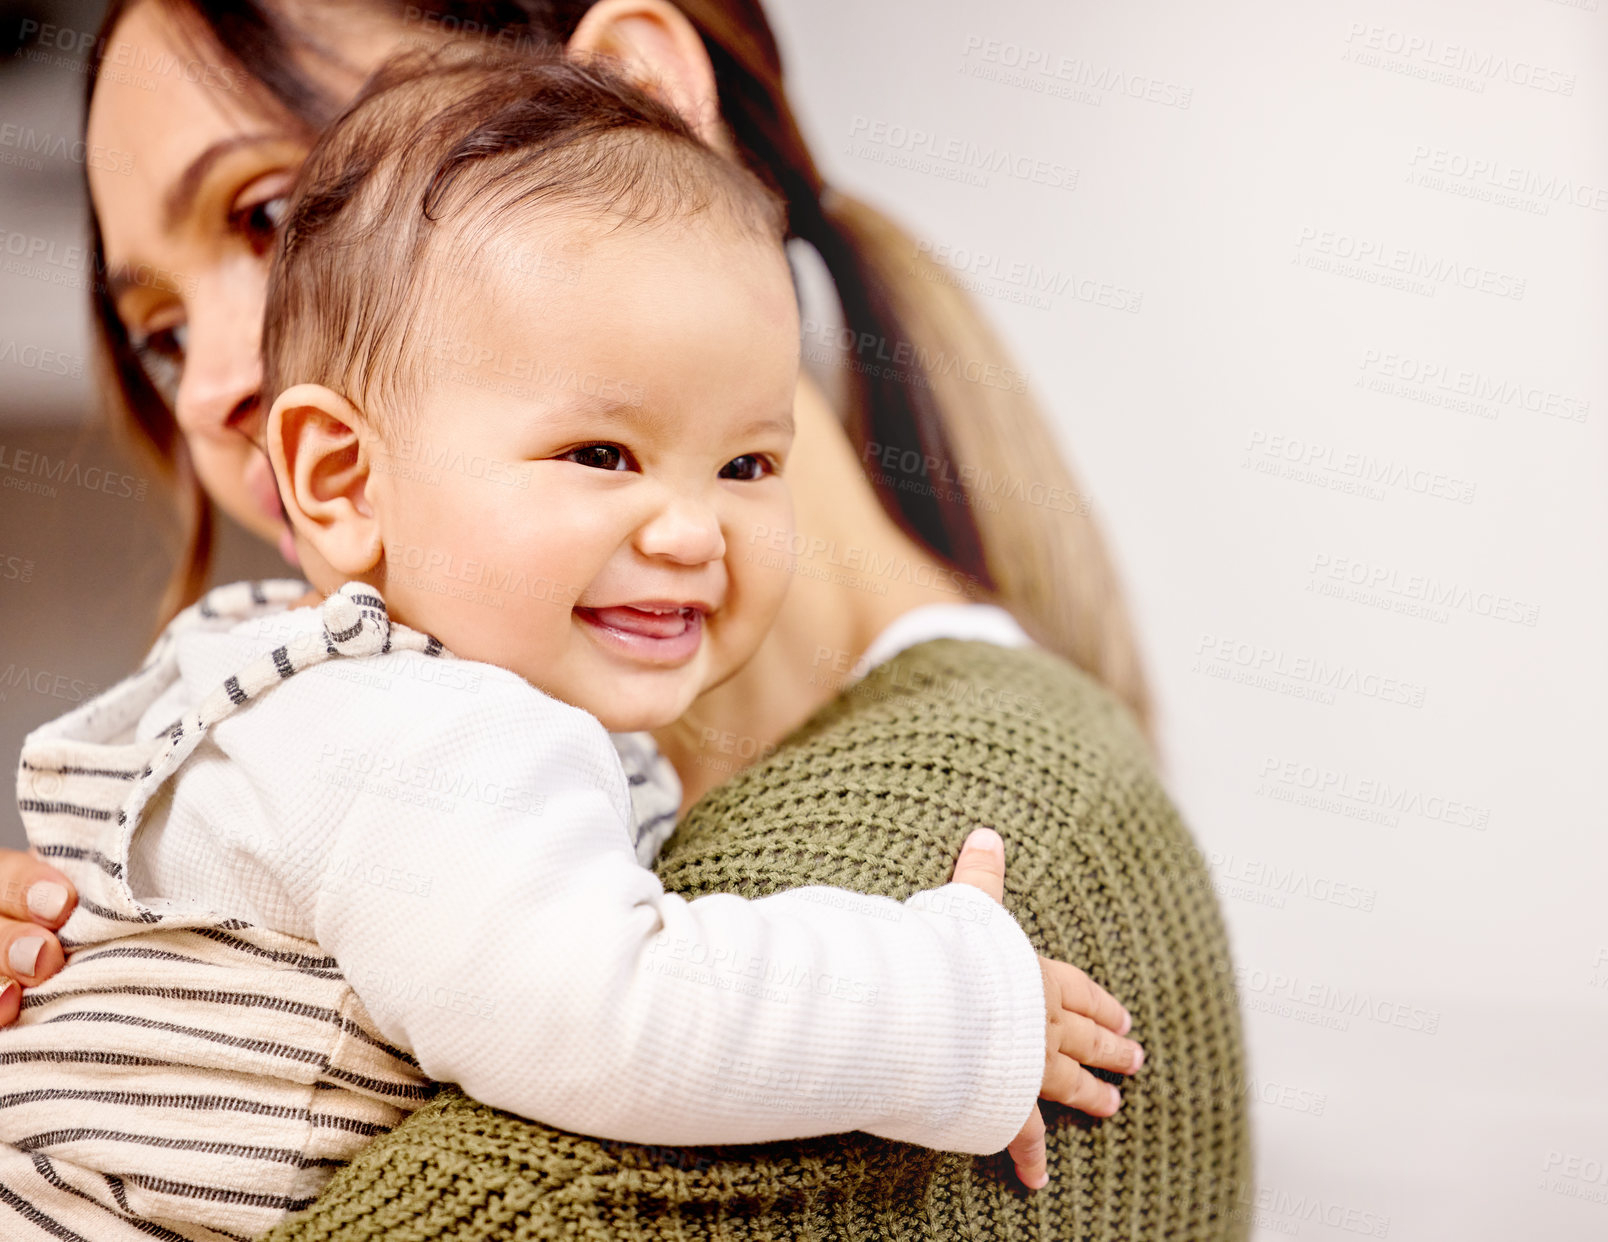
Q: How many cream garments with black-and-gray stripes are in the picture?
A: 1